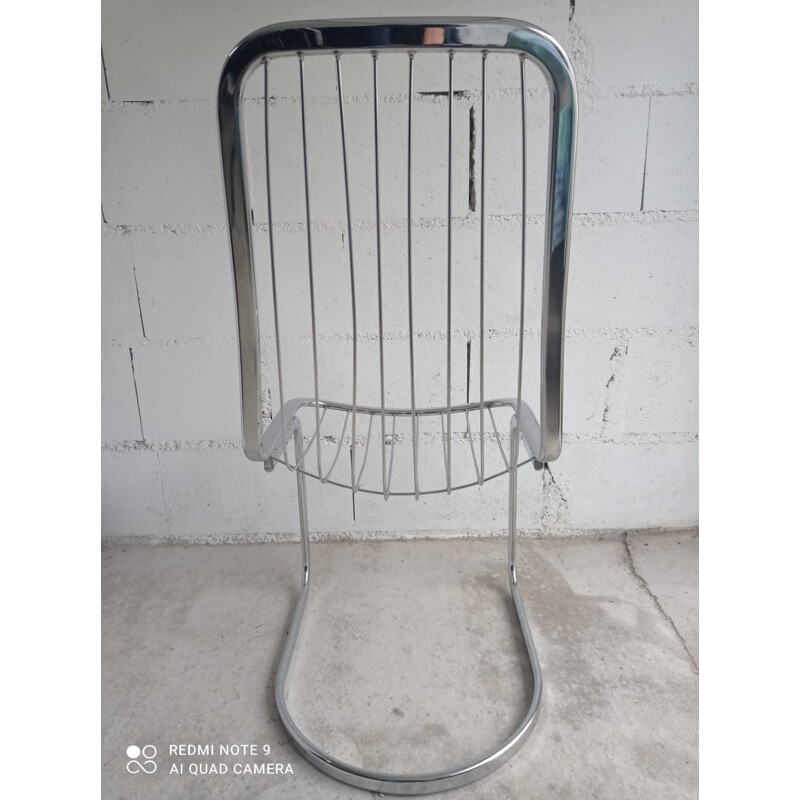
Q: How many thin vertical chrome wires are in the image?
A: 8